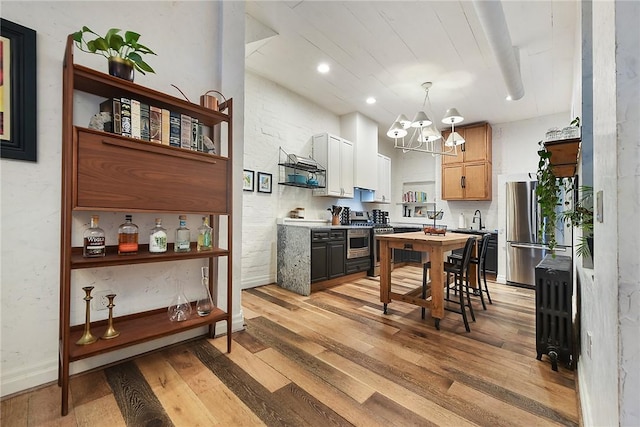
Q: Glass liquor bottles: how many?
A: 5